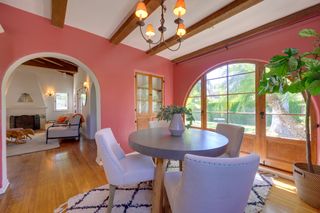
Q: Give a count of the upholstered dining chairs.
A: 4